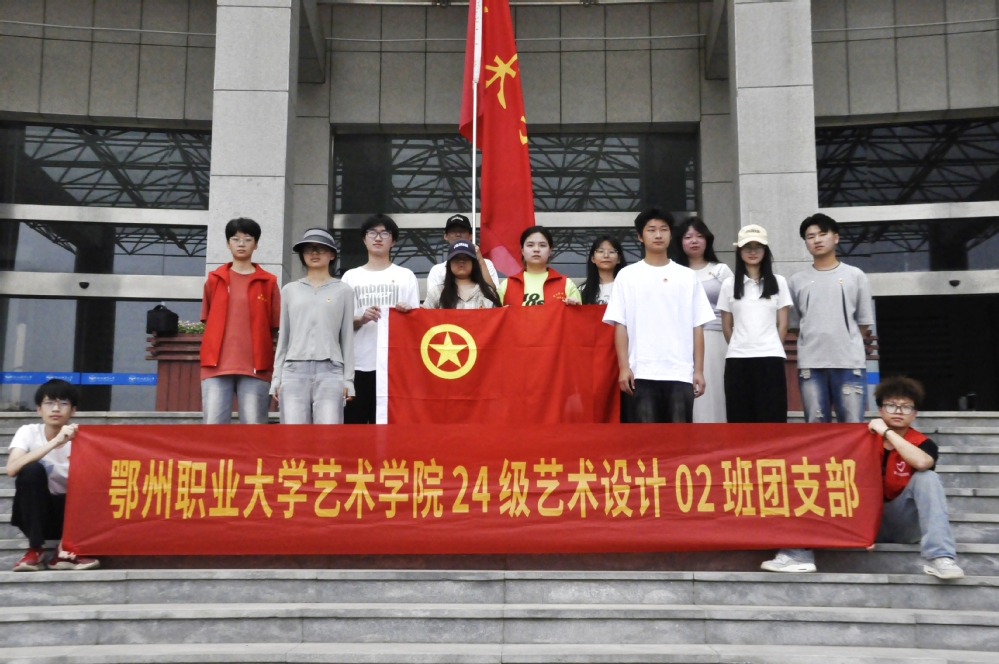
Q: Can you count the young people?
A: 13